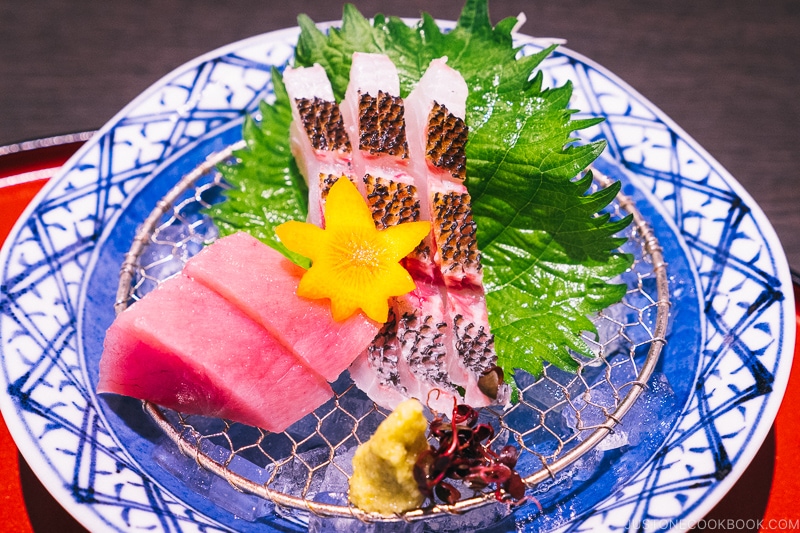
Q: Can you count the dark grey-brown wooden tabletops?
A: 1